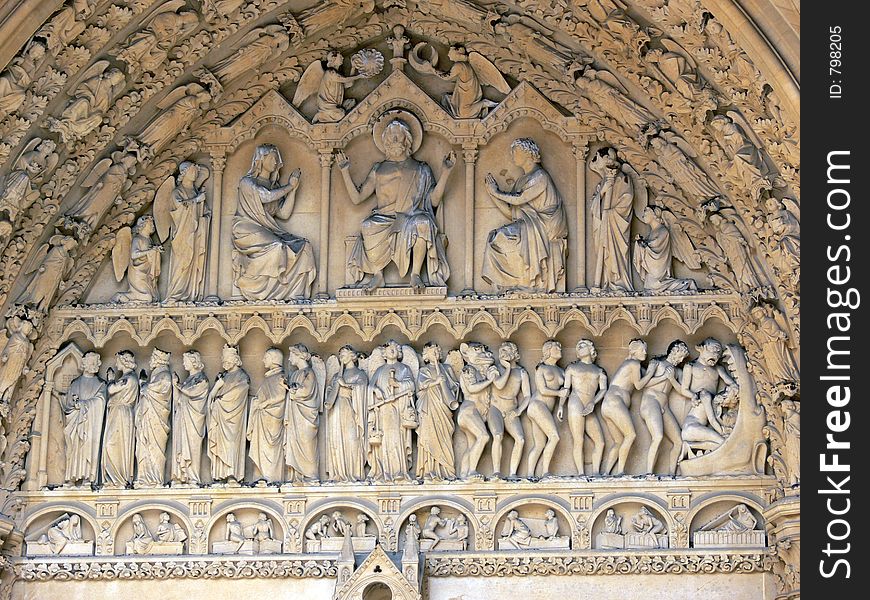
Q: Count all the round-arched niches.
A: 8